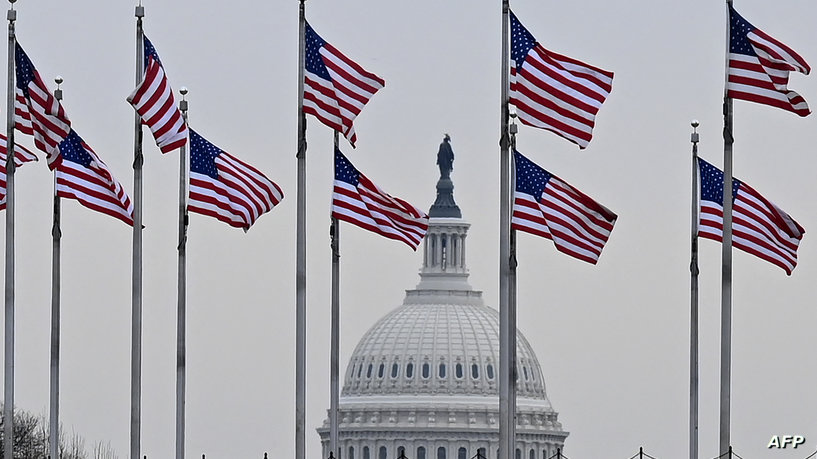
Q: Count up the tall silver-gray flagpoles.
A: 10